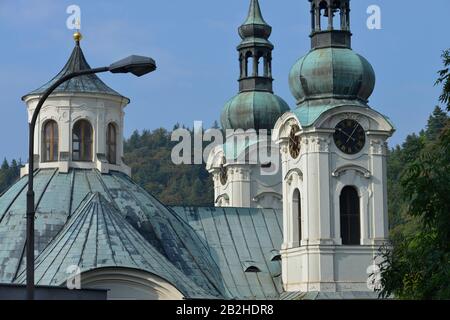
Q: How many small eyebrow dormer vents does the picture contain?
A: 2